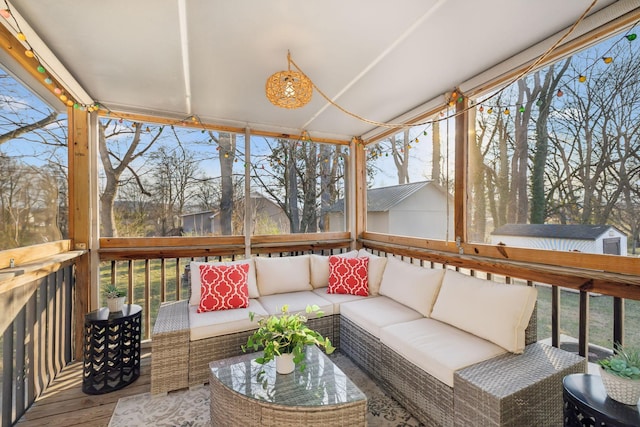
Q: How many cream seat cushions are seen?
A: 5